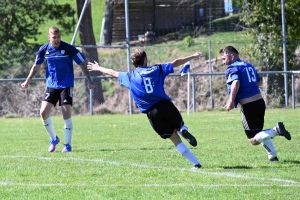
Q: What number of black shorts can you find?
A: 3